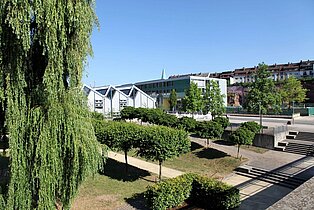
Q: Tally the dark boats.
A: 0